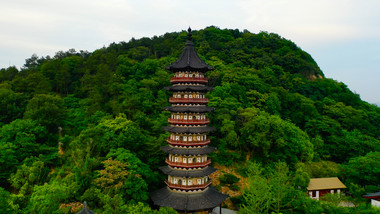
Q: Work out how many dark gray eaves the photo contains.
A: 7